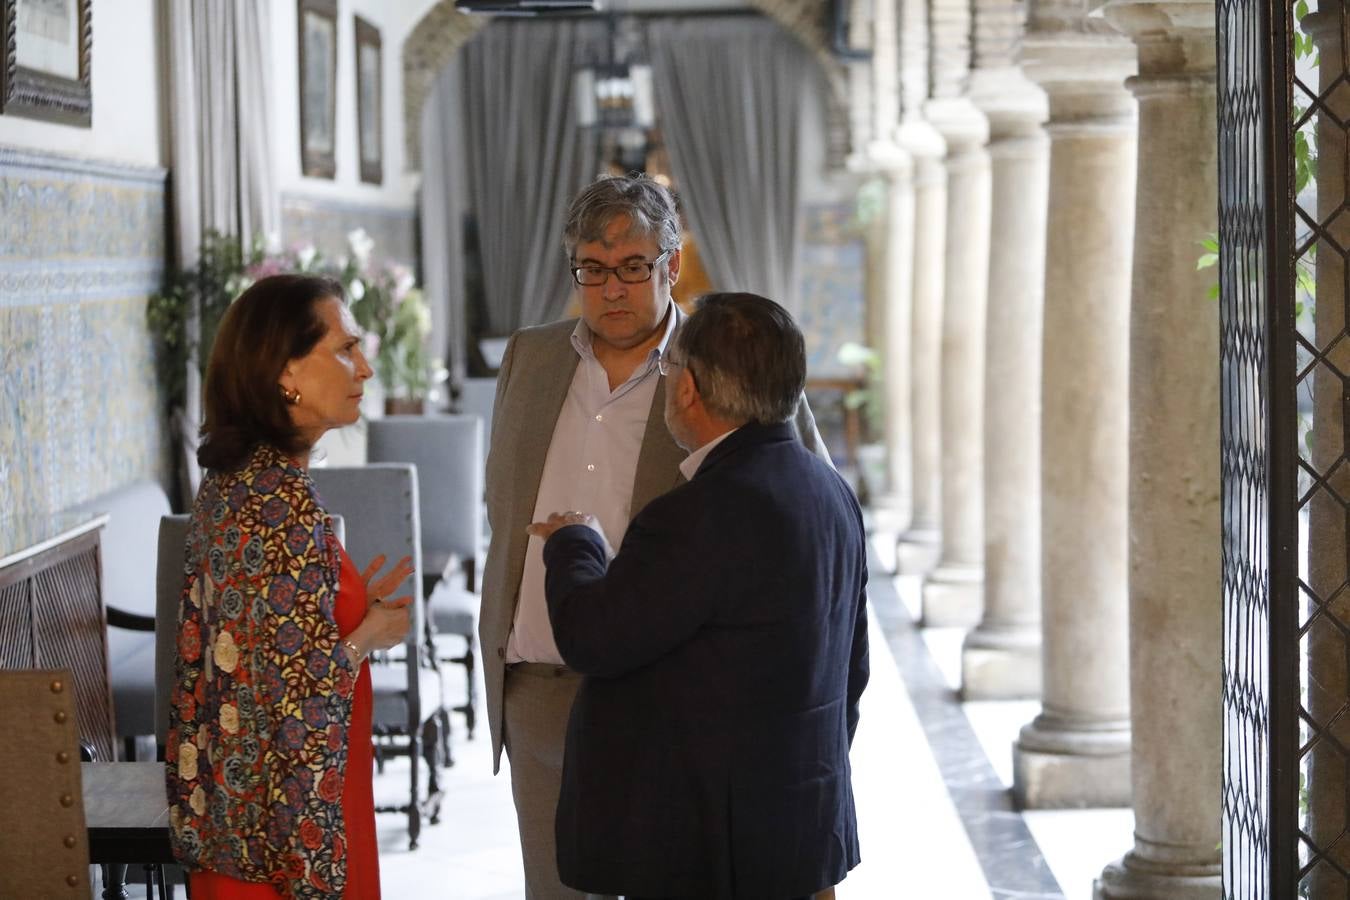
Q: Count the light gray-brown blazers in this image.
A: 1